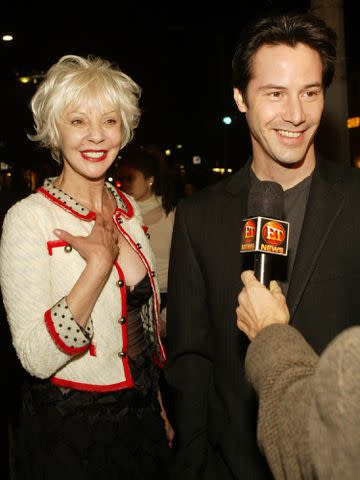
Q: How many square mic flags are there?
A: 1